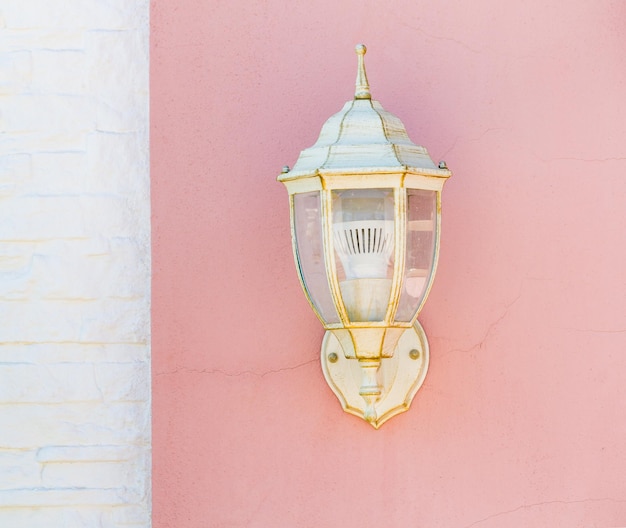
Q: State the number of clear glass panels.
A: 3